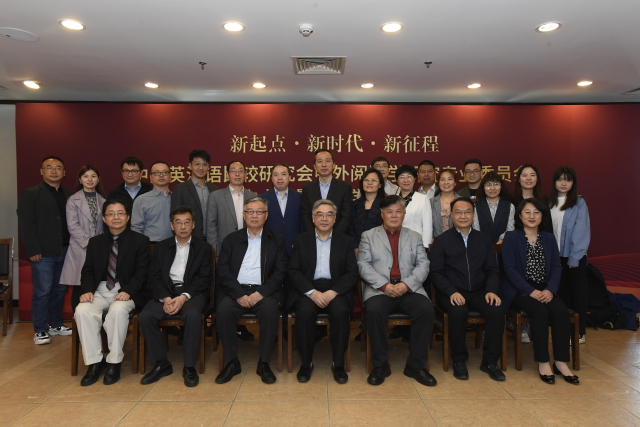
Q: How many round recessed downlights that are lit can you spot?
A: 10